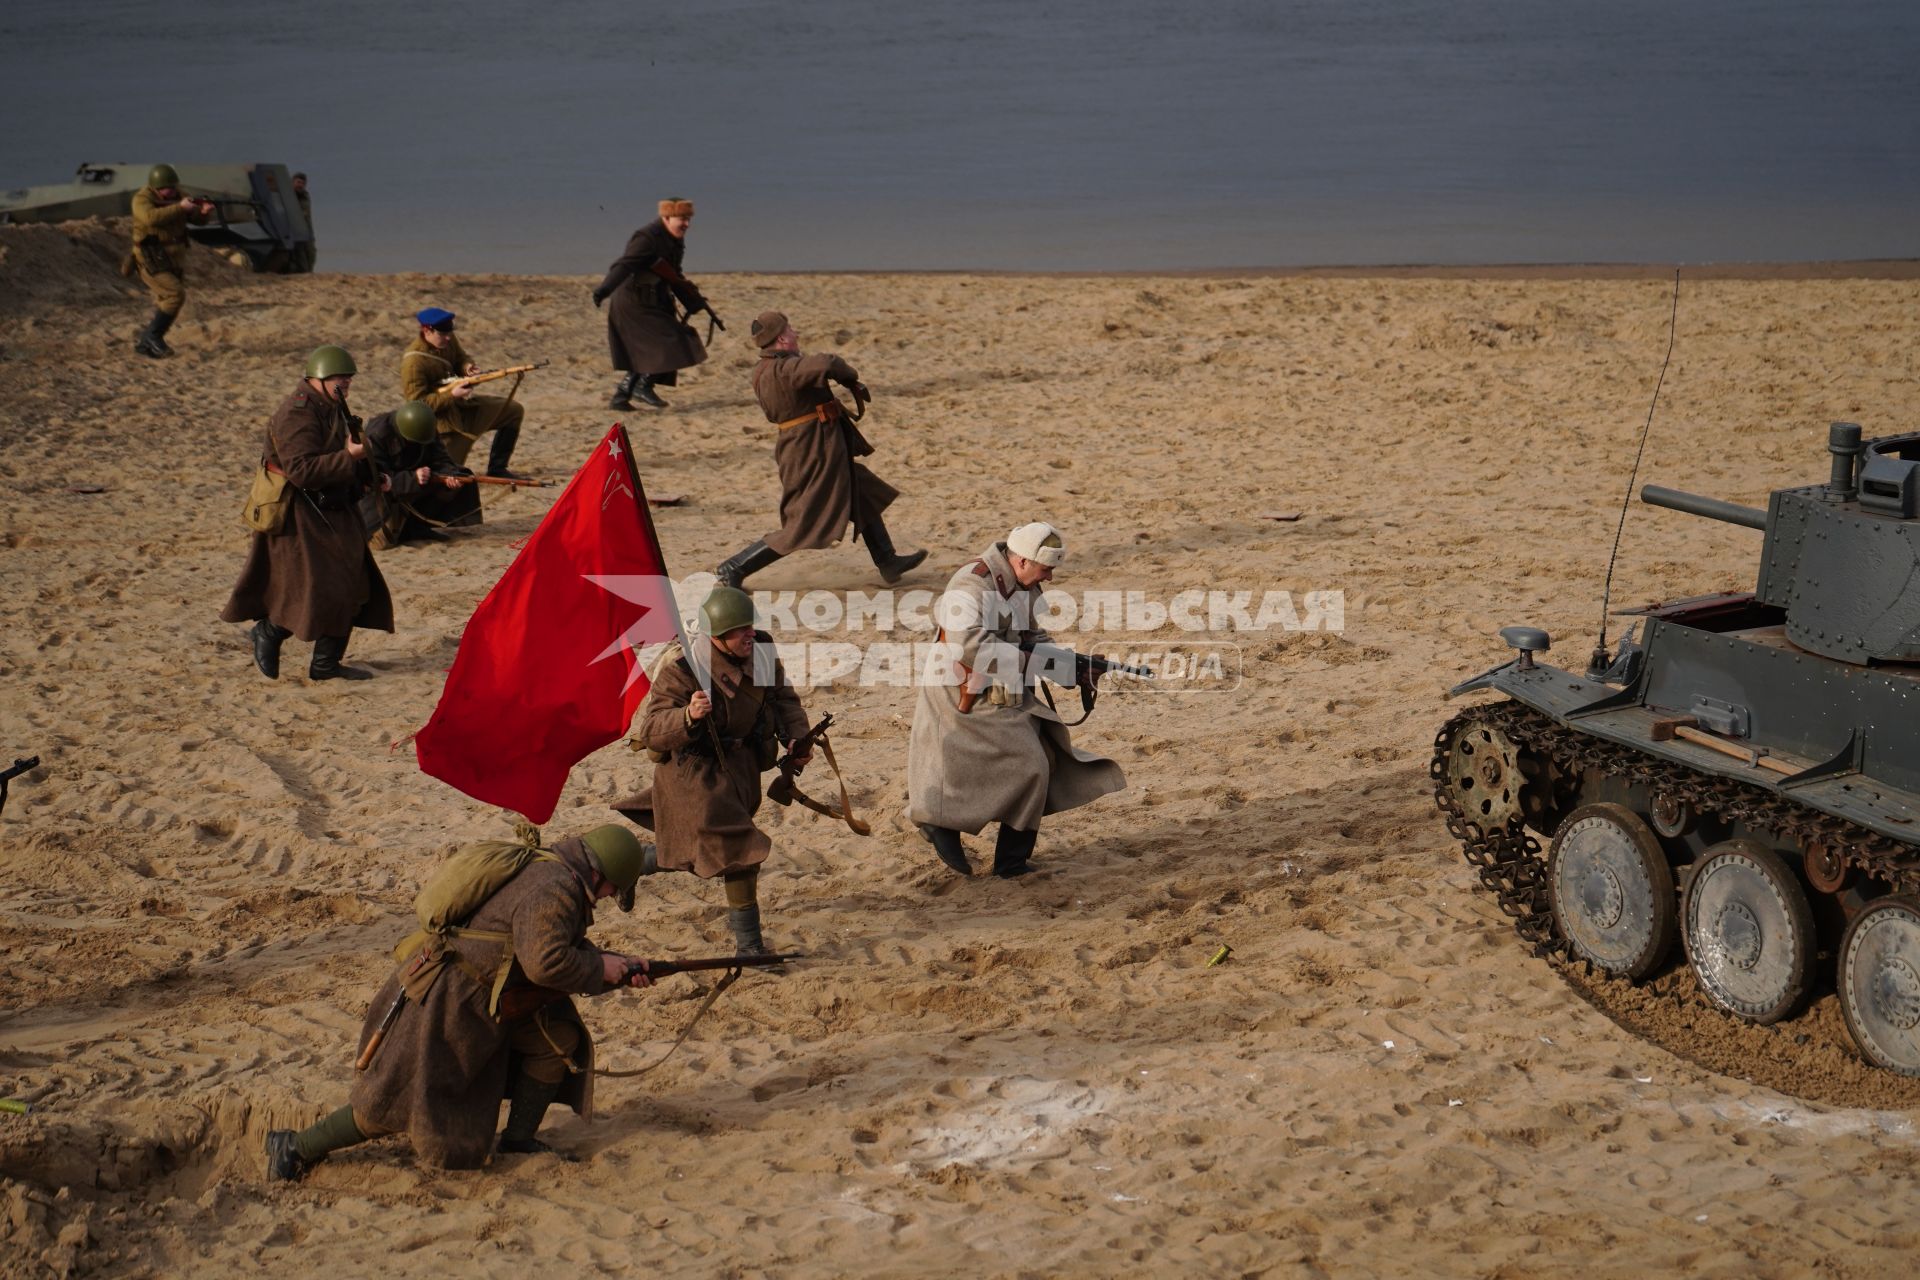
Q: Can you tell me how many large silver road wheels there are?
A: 3